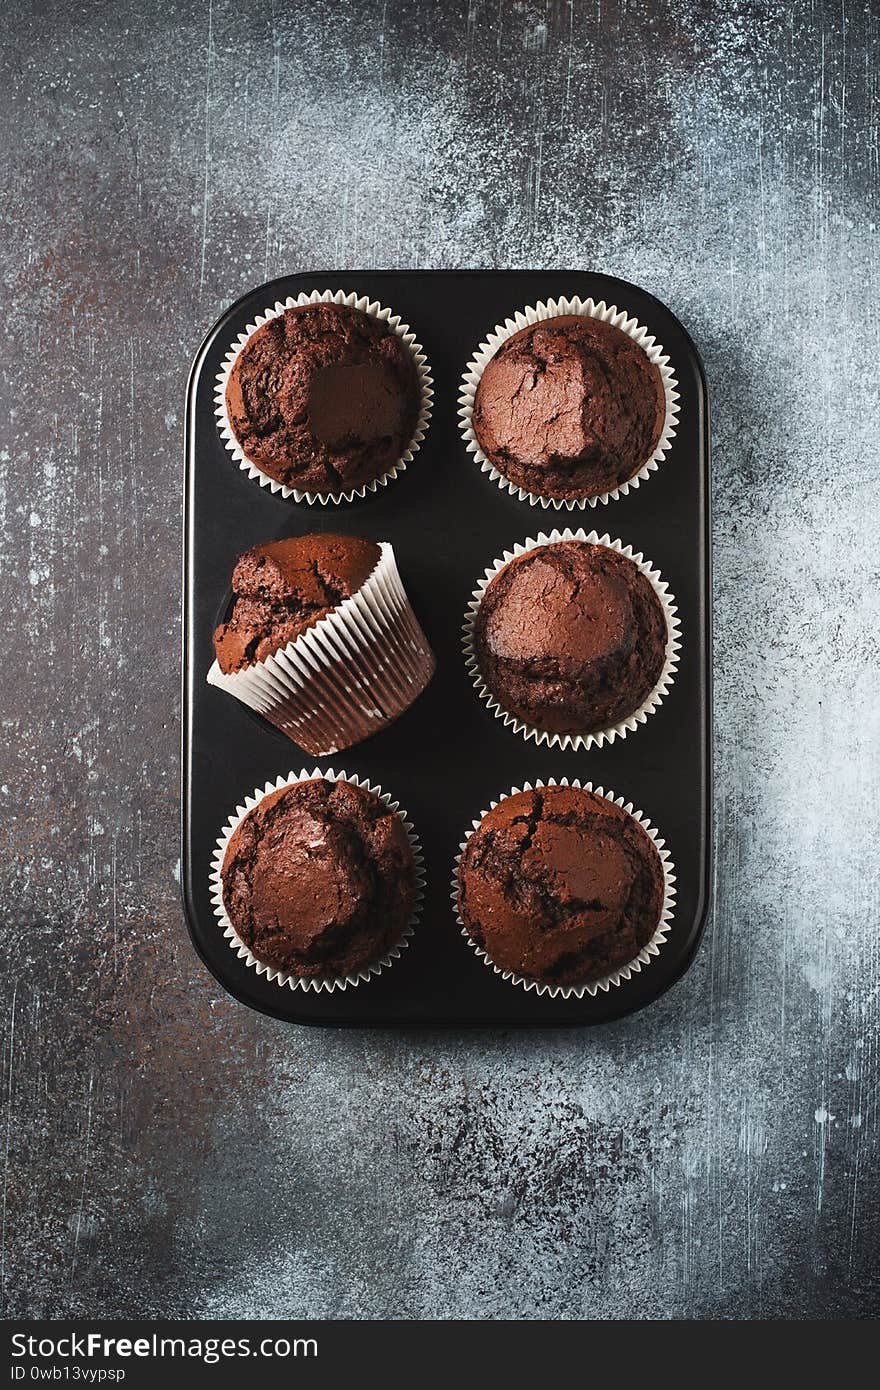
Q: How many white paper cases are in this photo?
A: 6